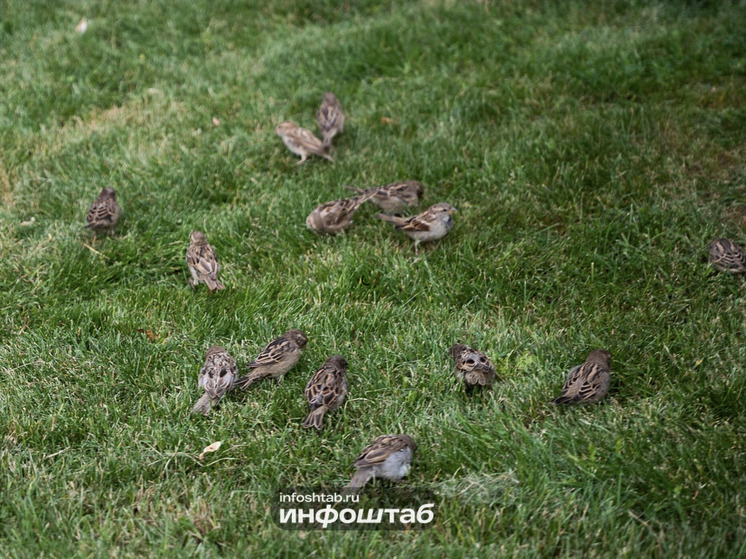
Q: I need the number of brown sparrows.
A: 14